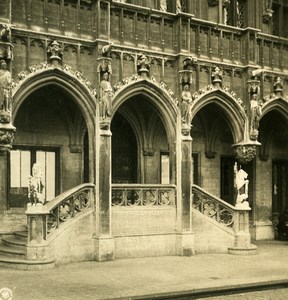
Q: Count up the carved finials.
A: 4